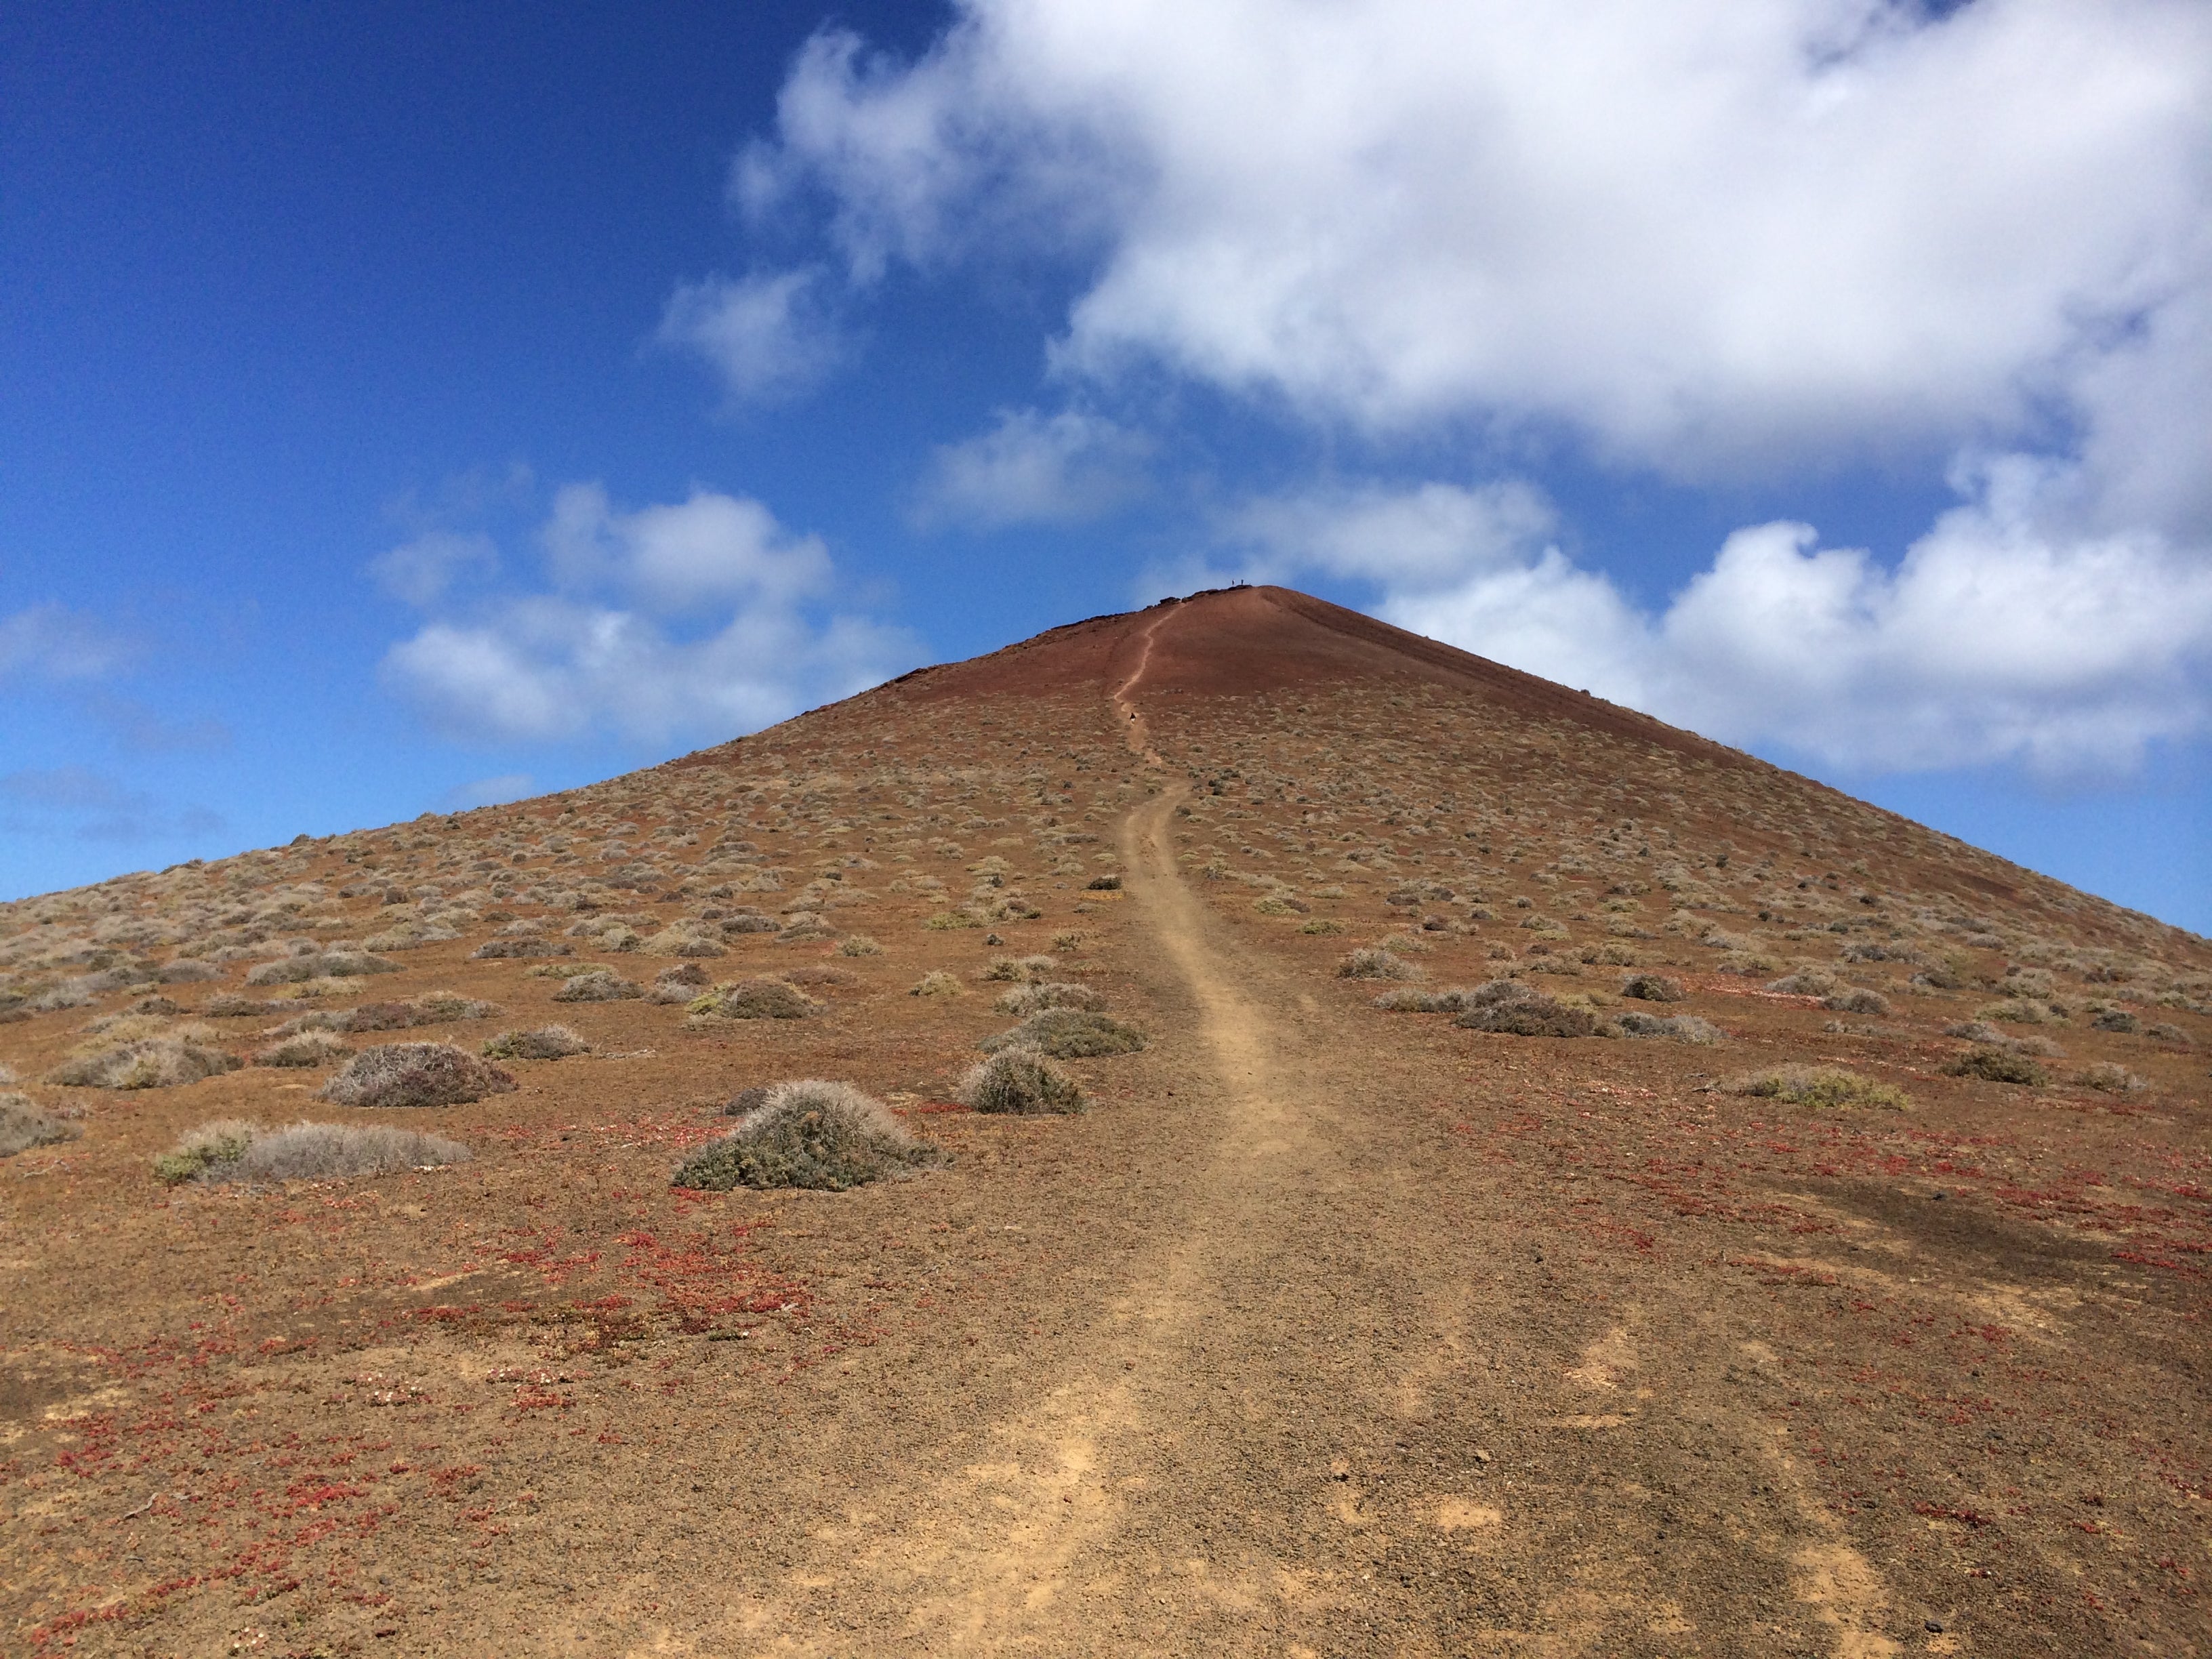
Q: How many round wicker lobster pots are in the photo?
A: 0